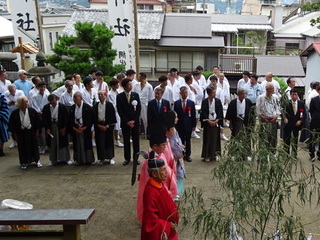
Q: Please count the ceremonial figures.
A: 4